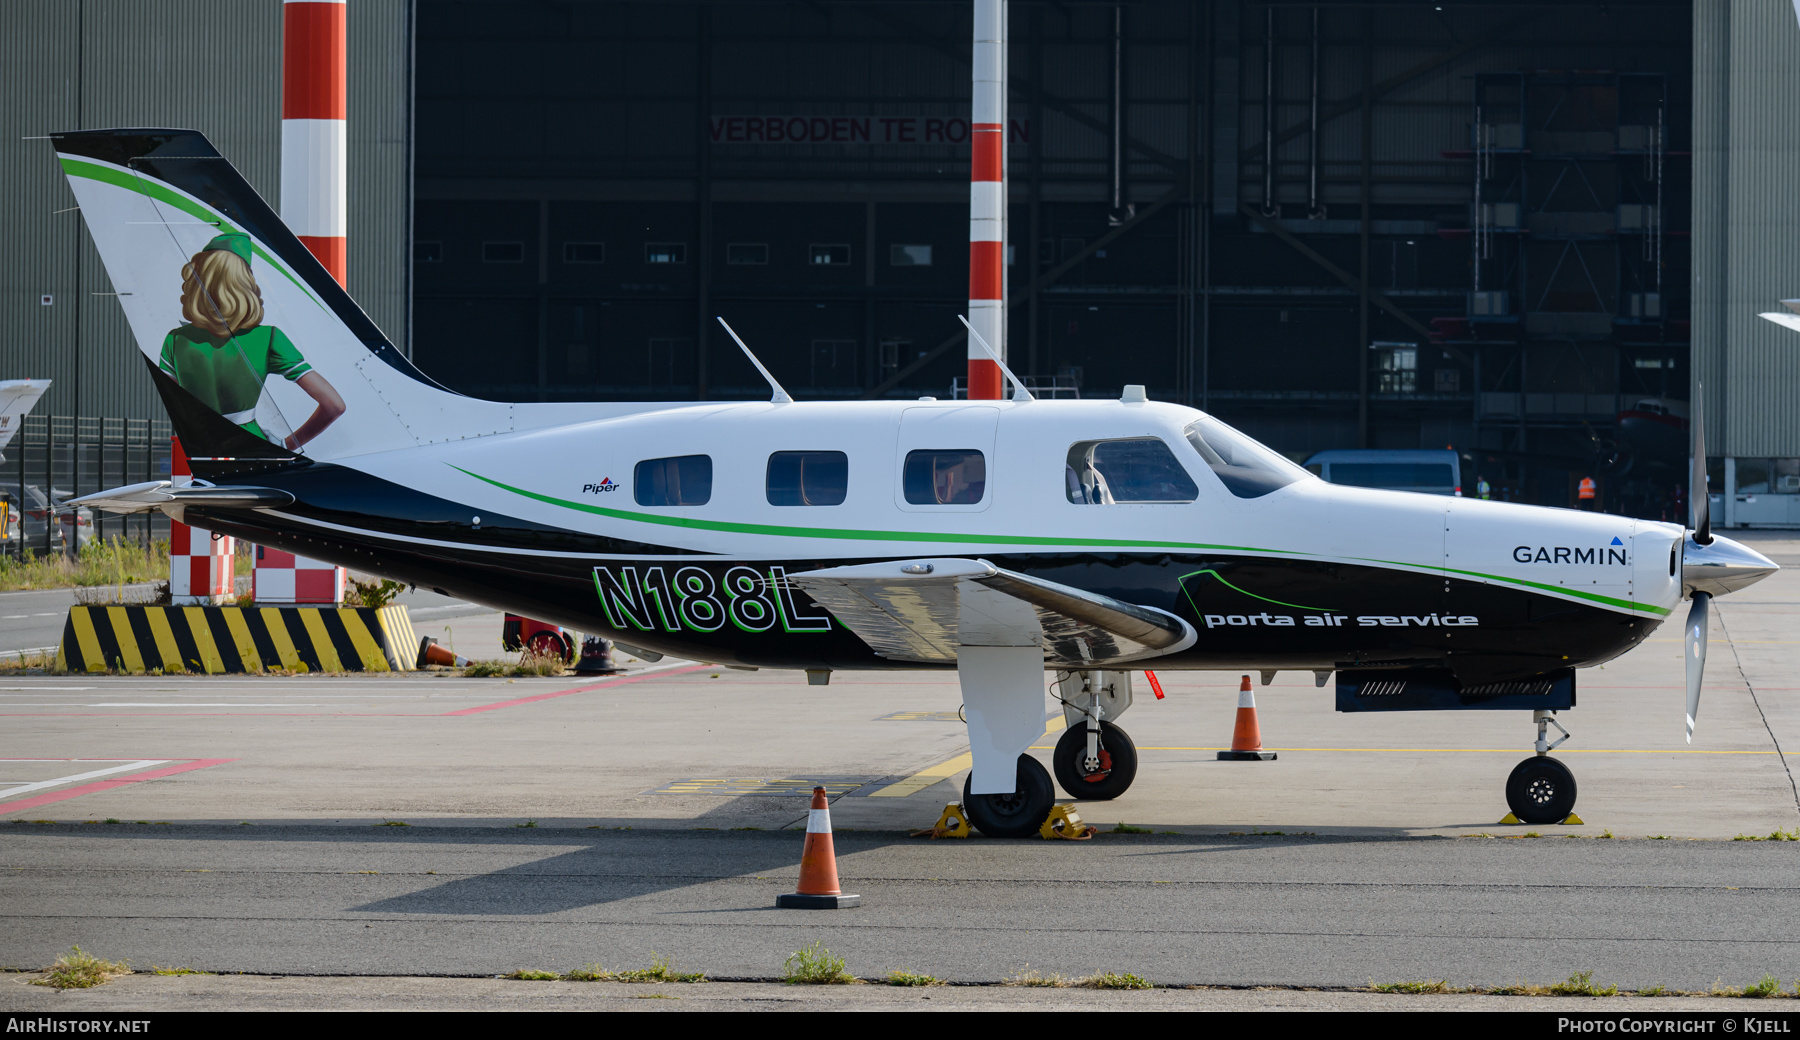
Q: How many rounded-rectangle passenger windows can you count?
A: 3